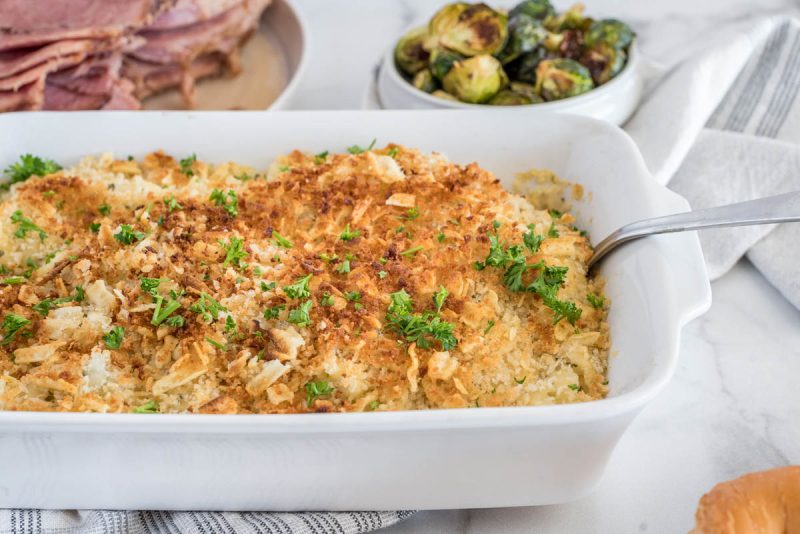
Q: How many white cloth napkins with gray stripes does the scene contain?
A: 2